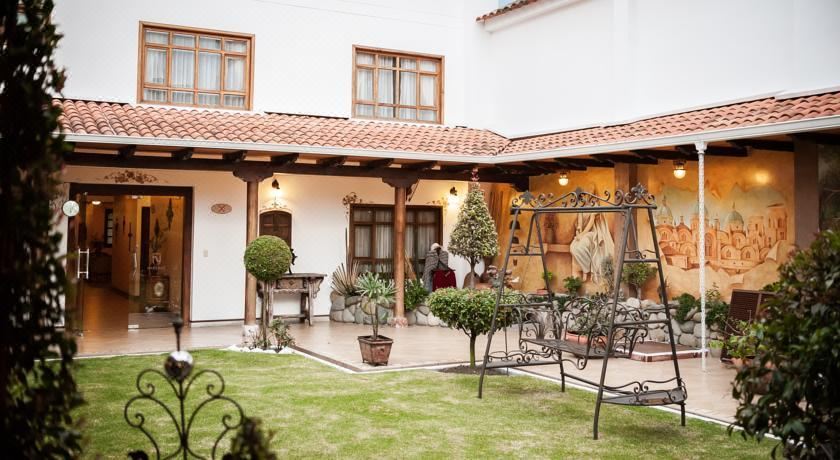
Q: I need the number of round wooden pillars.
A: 2